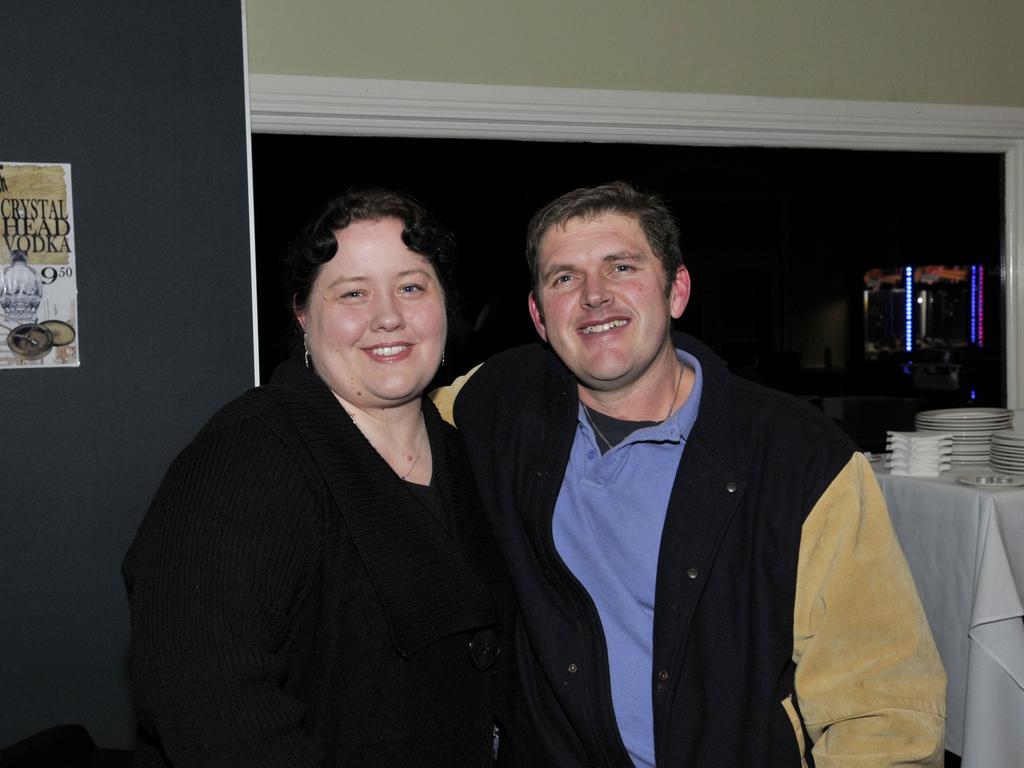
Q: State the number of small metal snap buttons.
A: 4